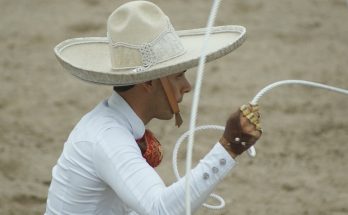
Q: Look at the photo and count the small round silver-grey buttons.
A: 3